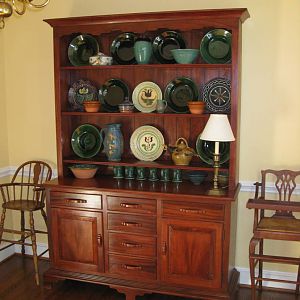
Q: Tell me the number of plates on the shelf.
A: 12